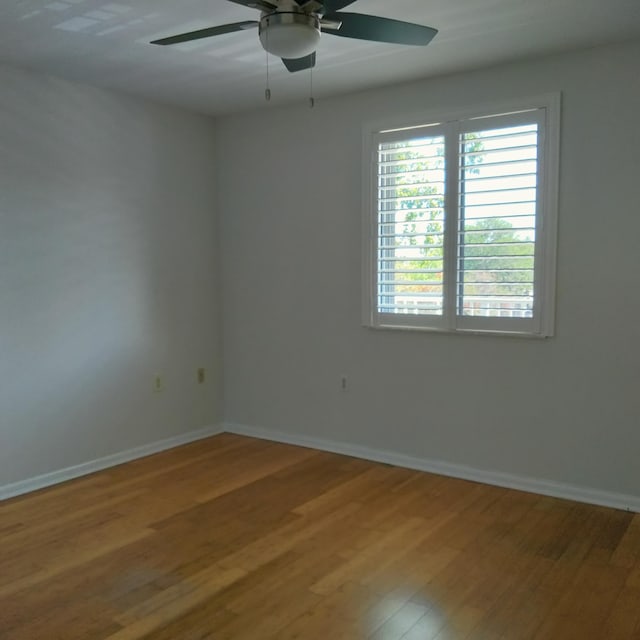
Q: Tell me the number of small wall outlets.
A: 3